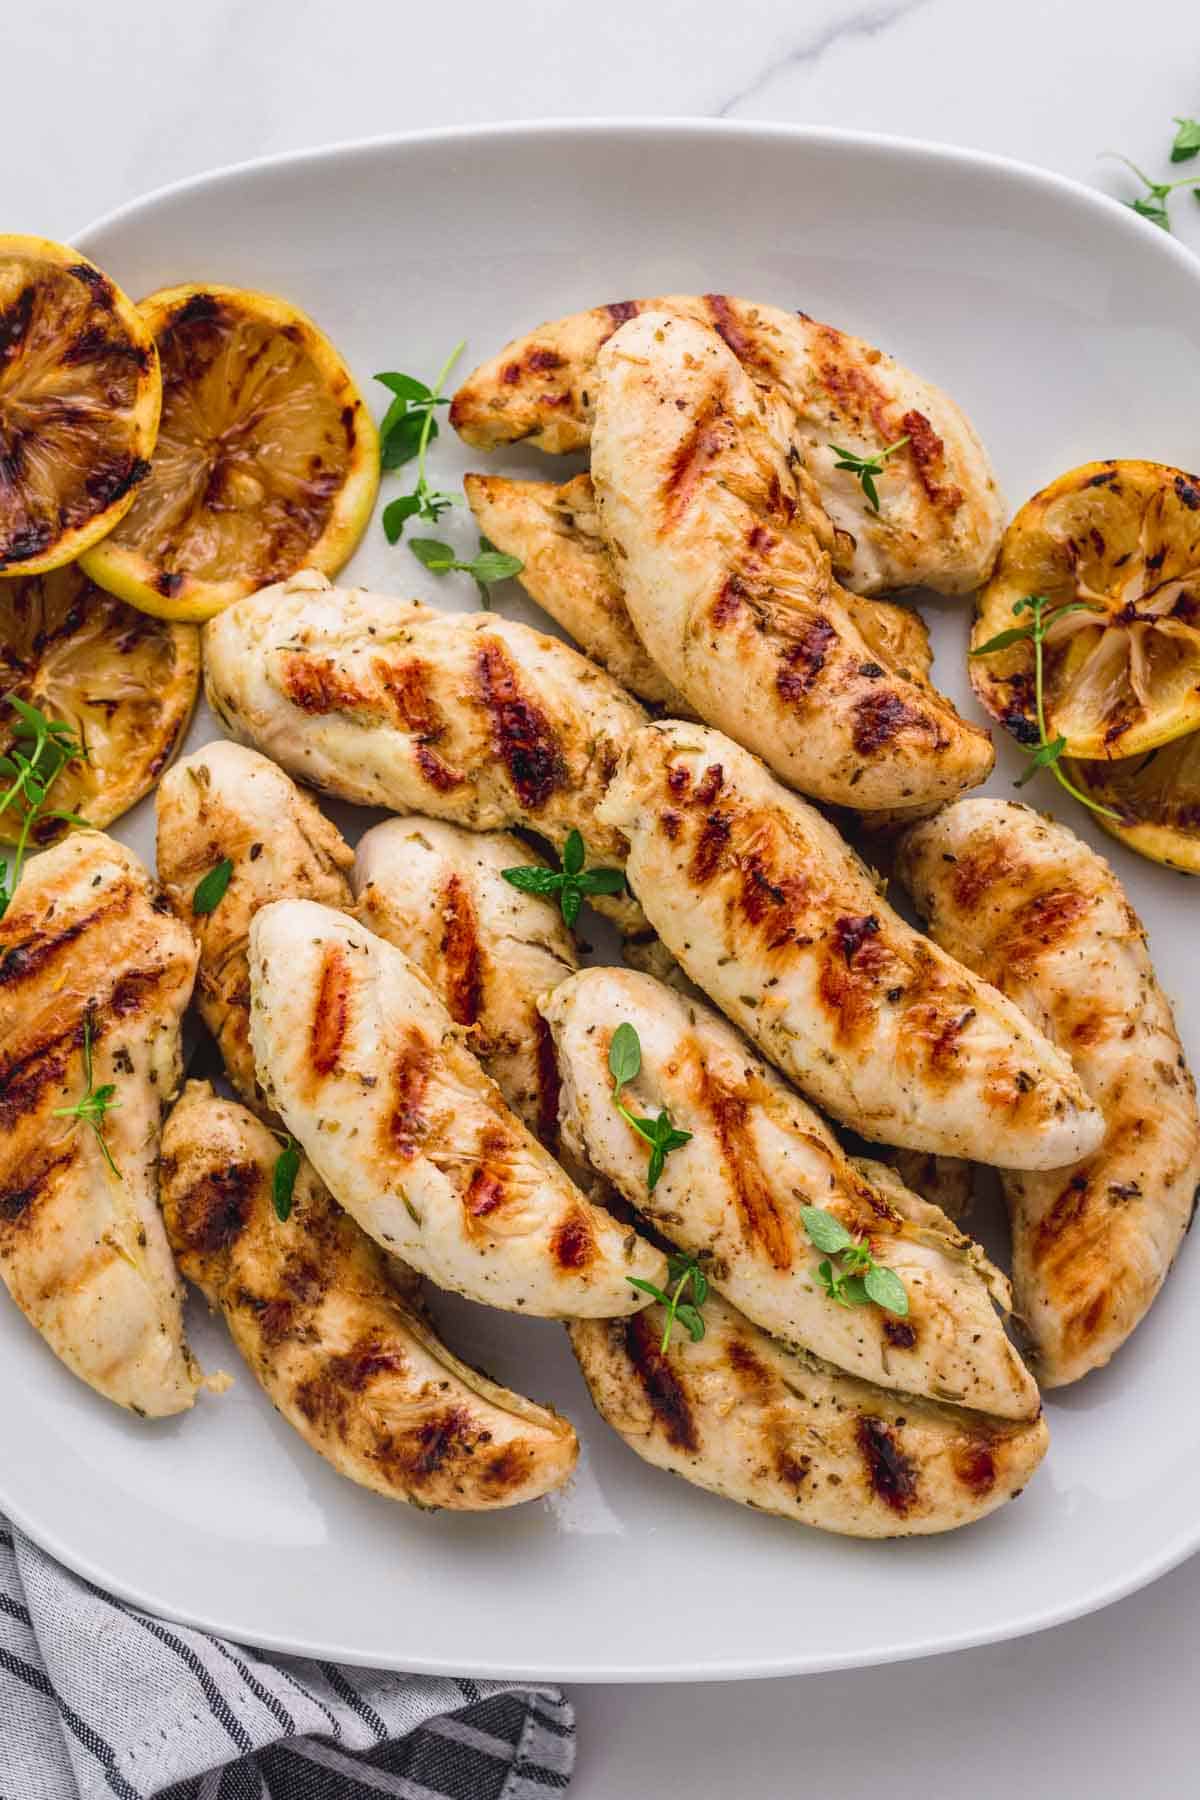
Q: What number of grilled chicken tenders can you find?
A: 13